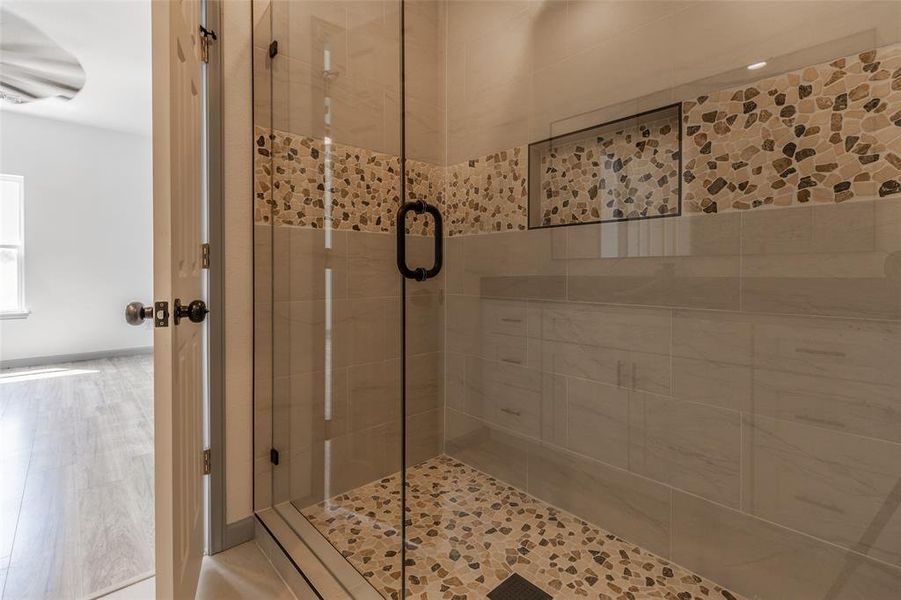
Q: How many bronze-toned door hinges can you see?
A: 3